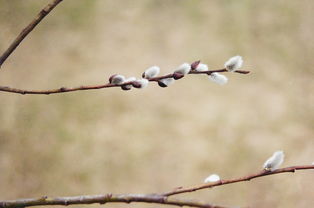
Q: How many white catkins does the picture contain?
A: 11